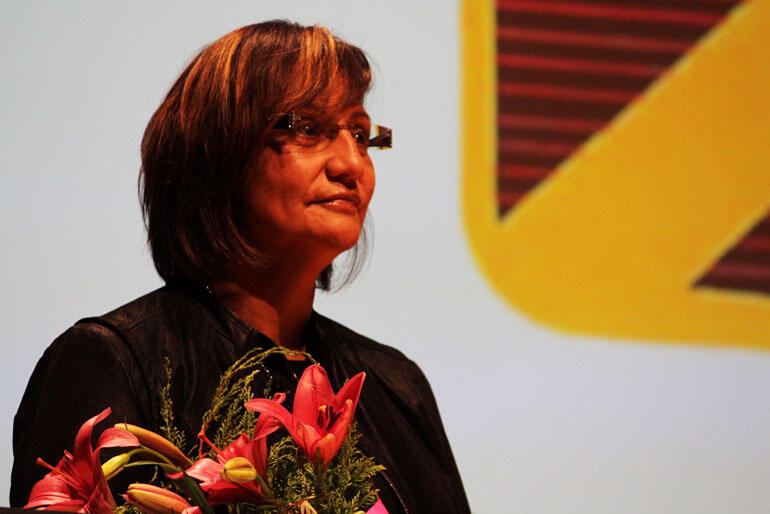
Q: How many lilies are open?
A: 3